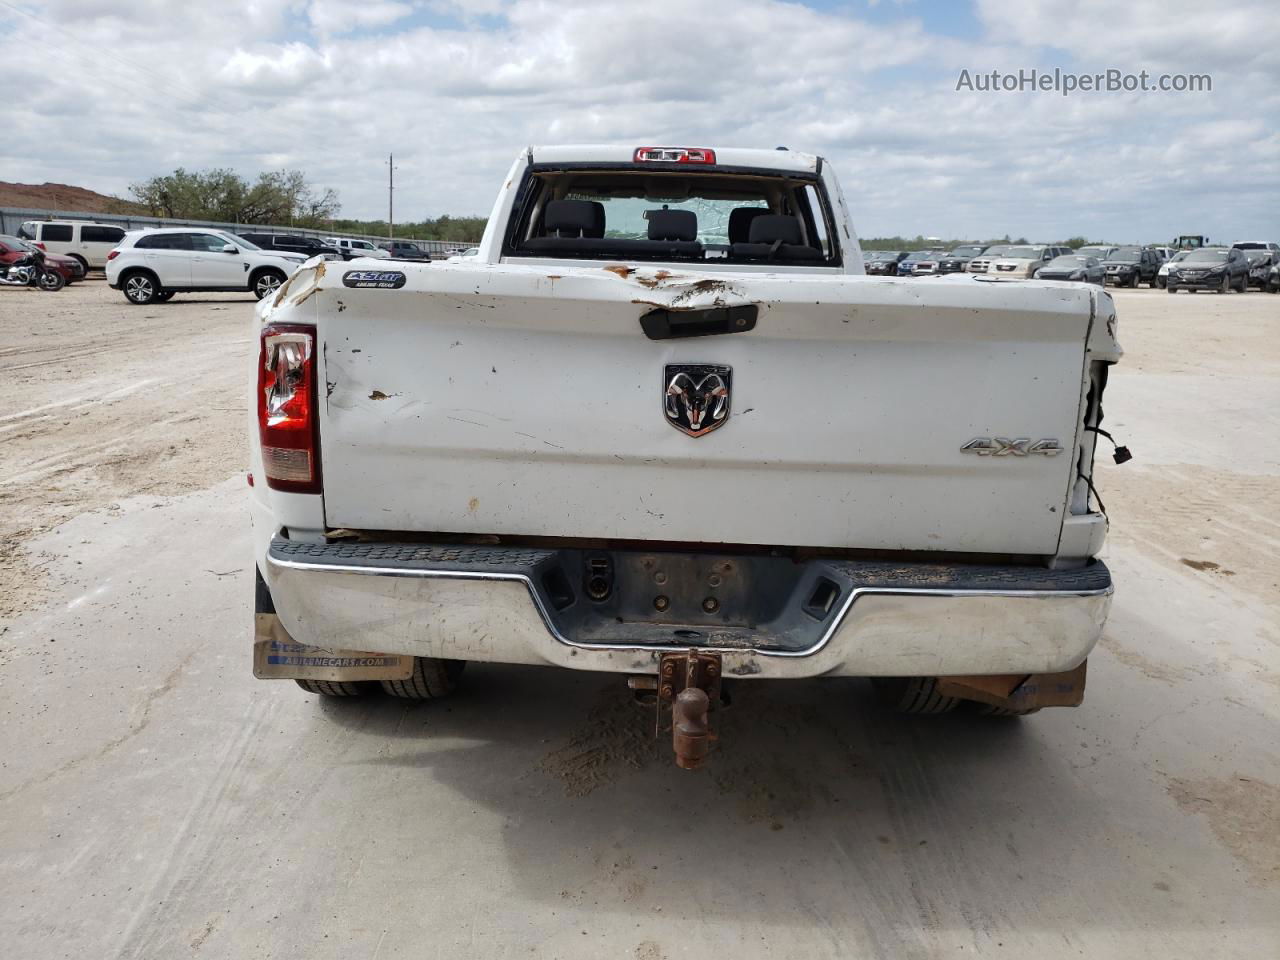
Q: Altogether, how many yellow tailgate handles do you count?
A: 0